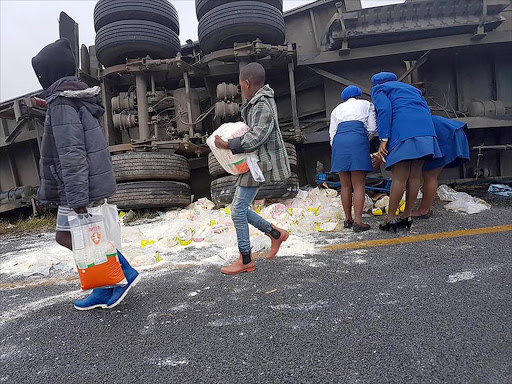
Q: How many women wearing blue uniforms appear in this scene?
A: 3